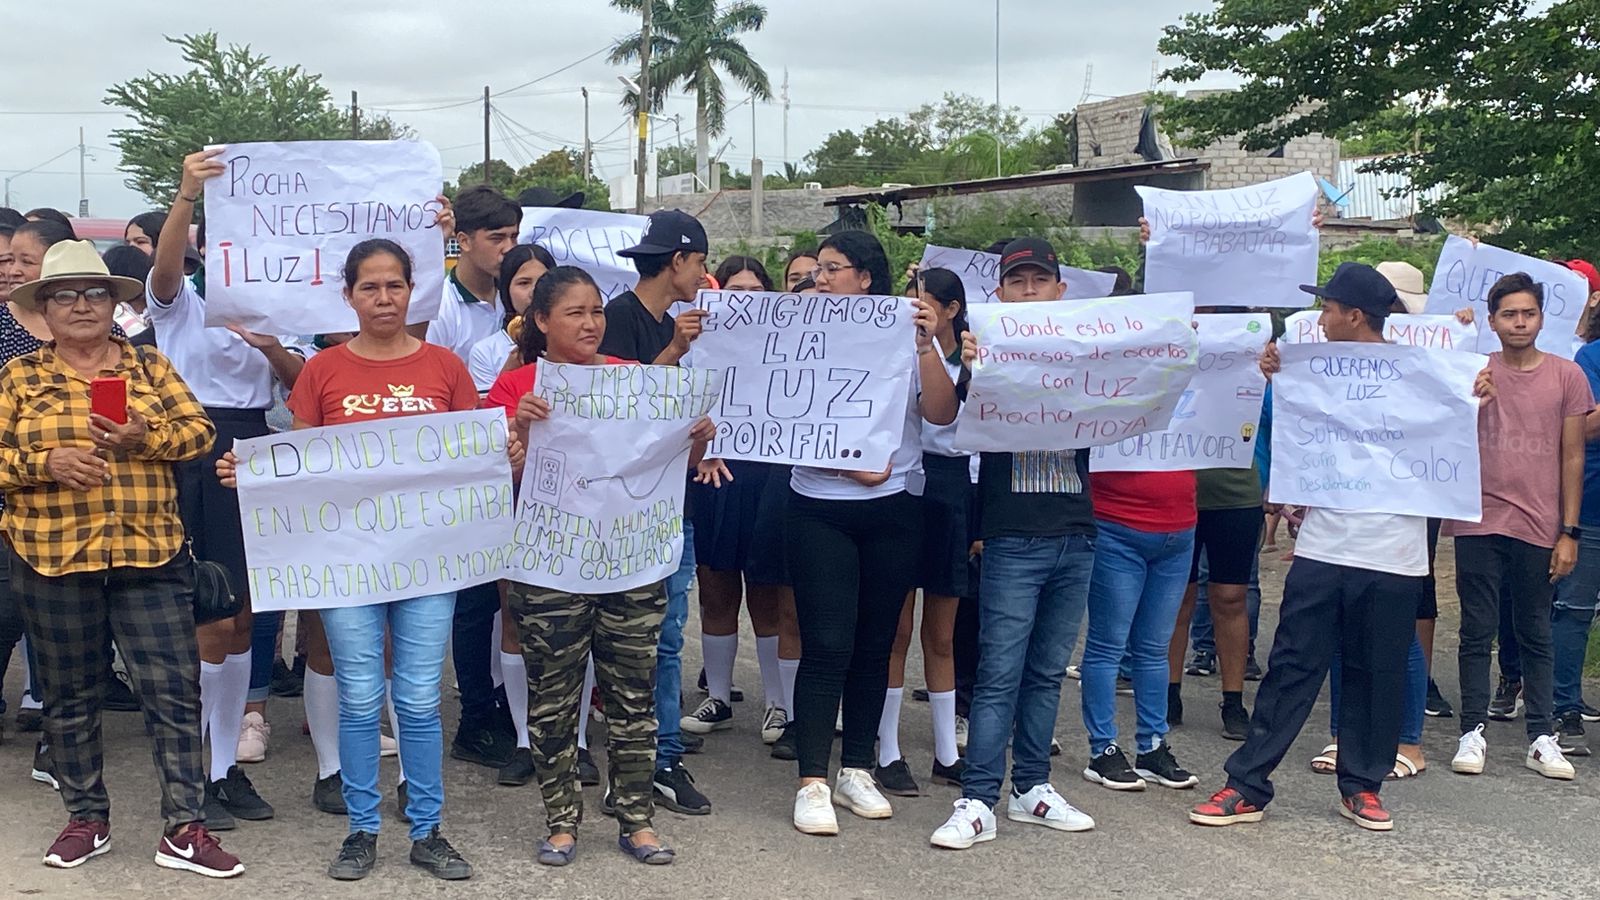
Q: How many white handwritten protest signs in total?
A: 12